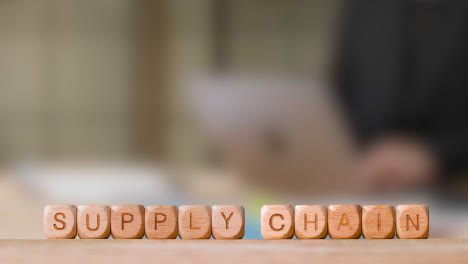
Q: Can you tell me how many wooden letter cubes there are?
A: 11